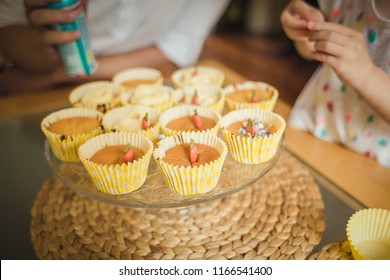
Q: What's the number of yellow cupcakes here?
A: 12